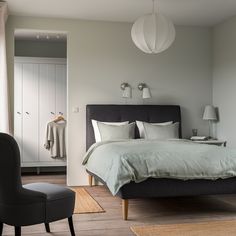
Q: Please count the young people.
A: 0